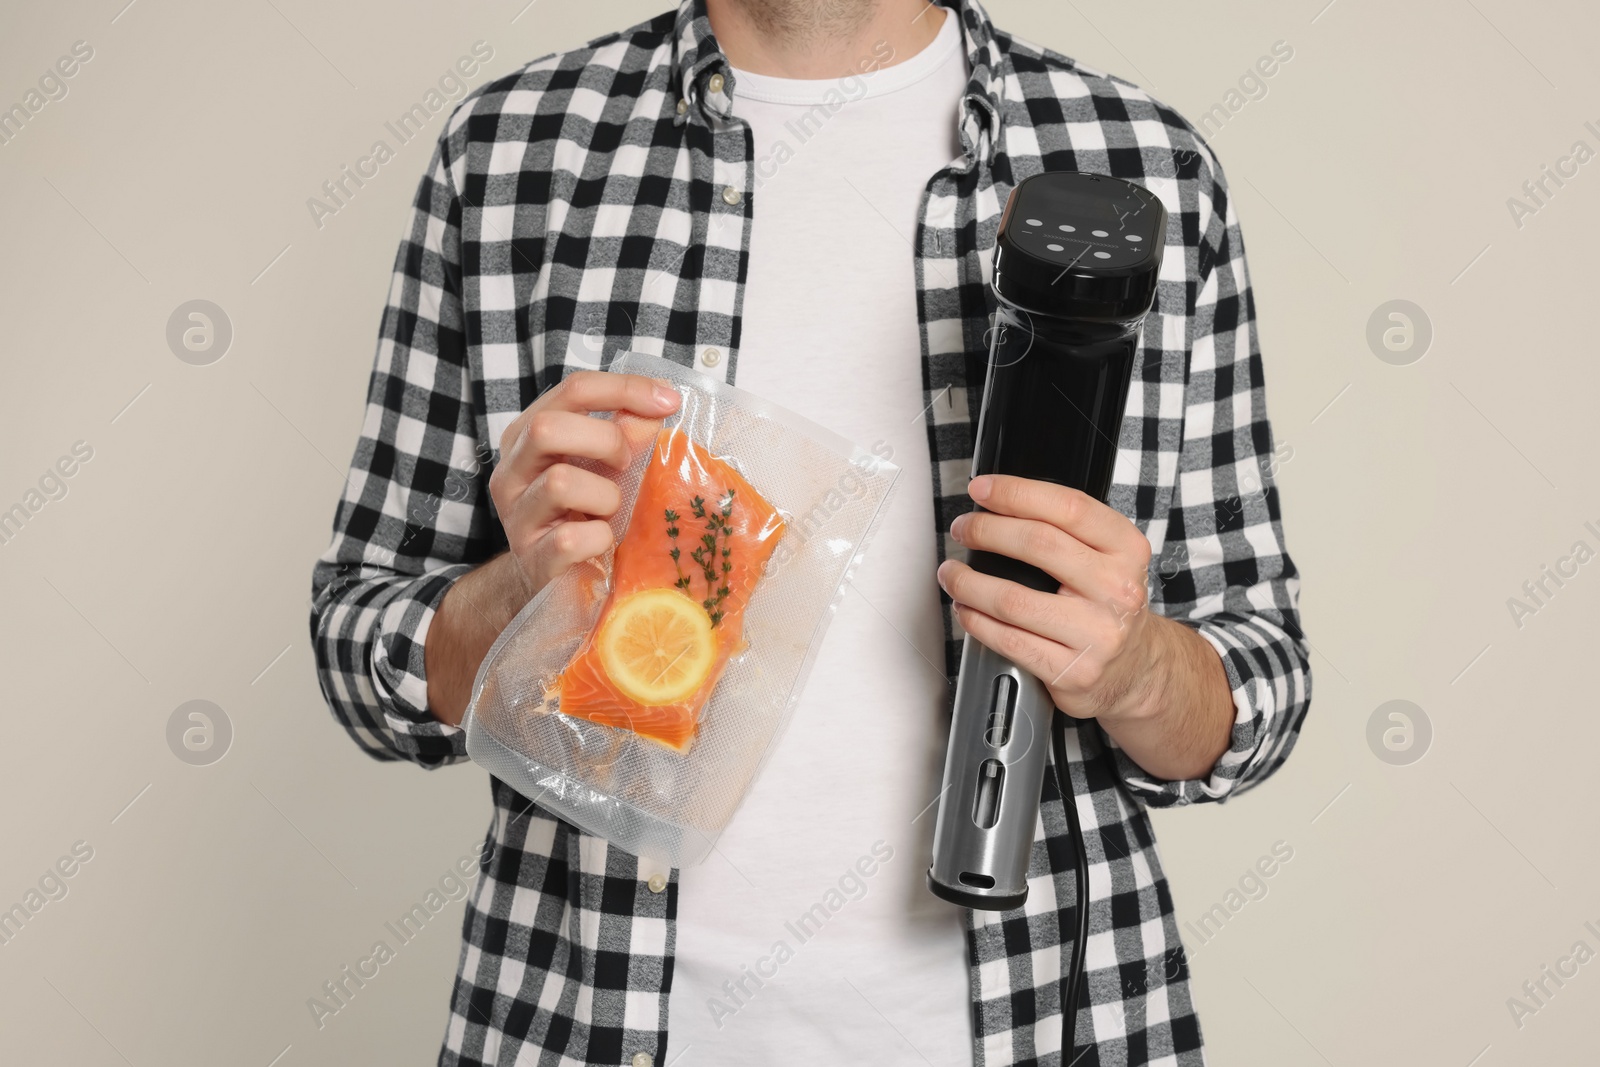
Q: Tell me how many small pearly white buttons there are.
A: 6